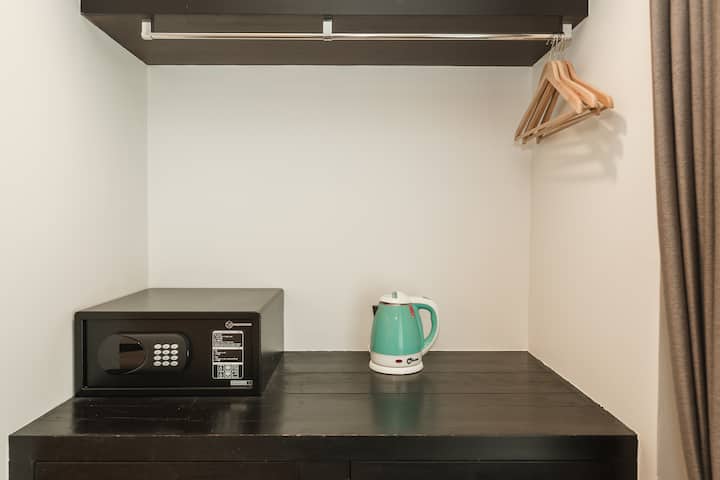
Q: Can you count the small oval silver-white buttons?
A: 12